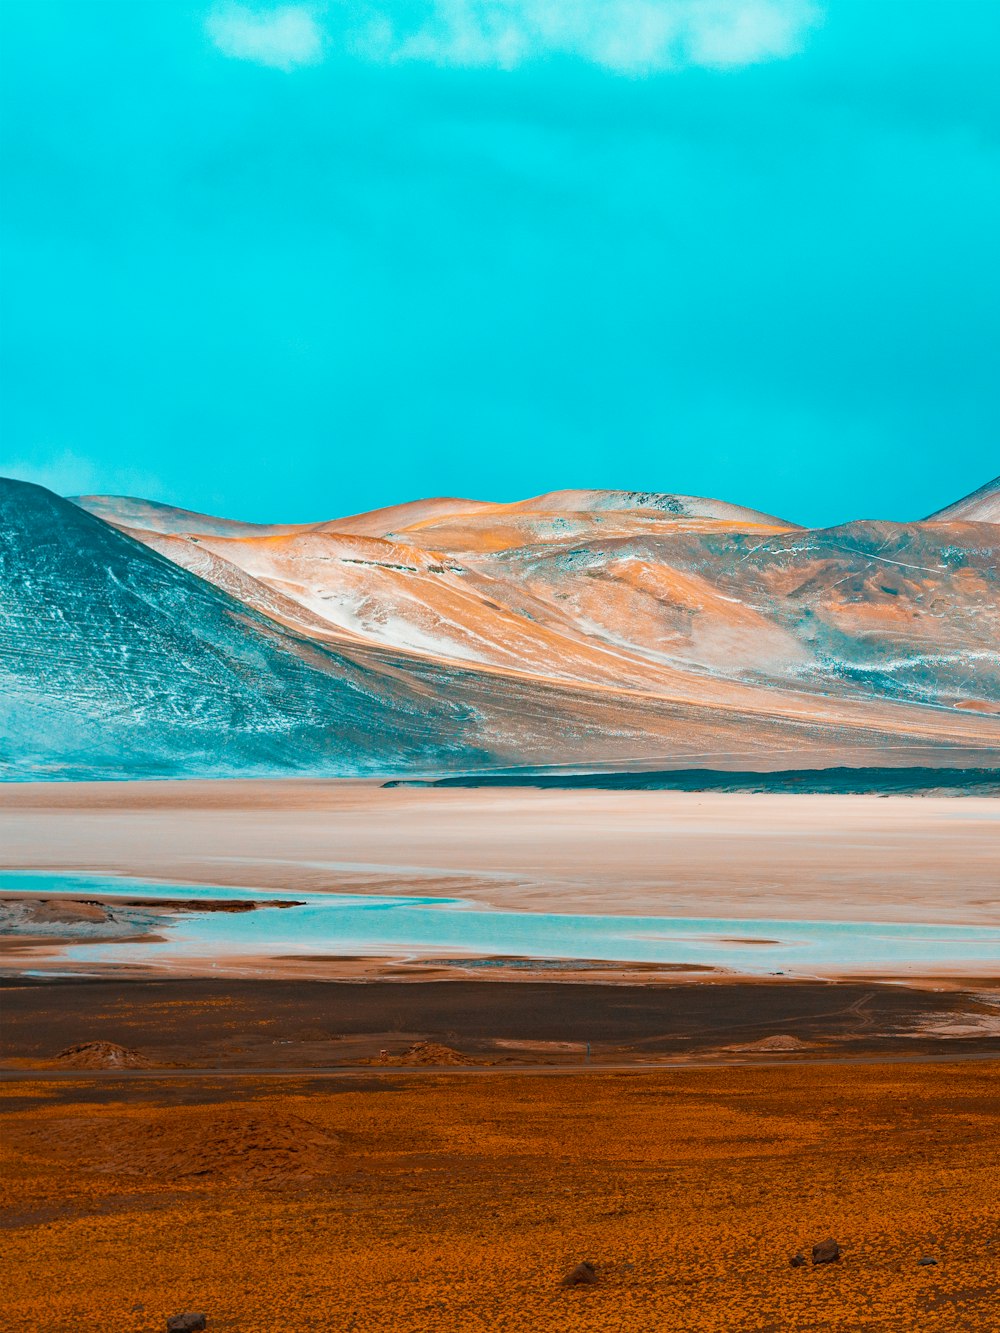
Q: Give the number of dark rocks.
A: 5